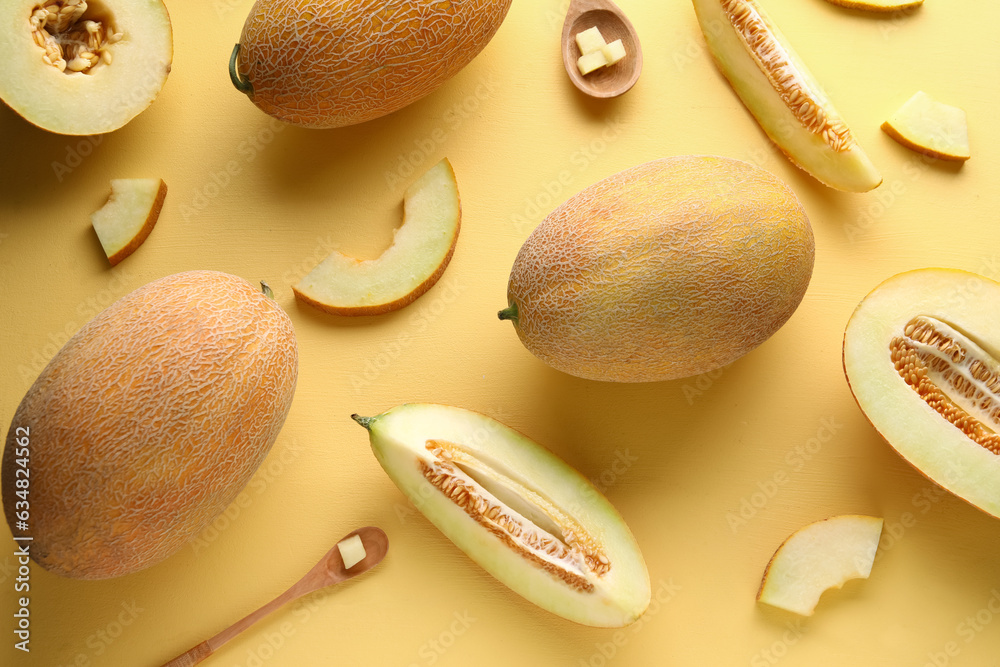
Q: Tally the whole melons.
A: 3